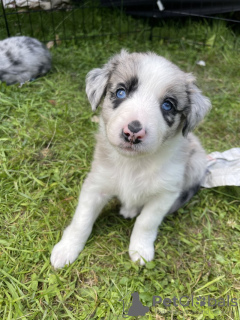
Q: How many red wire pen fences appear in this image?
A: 0